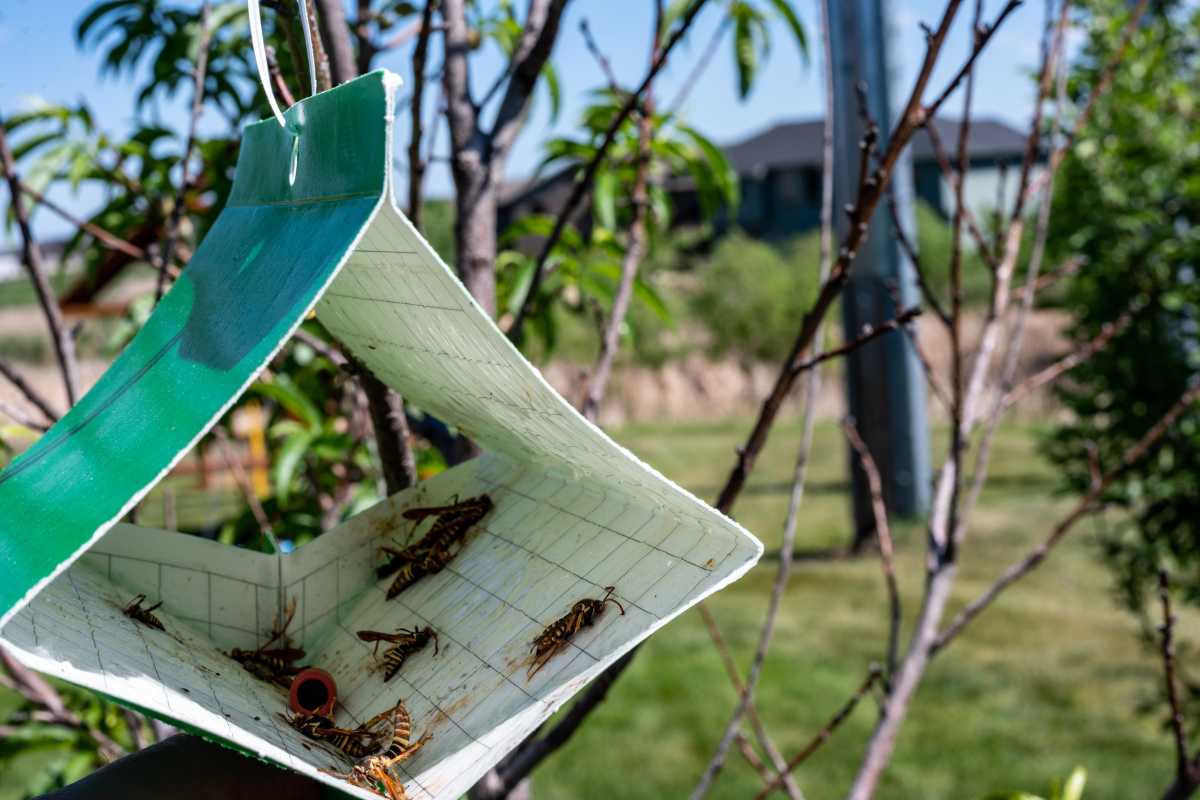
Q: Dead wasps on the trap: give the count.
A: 8